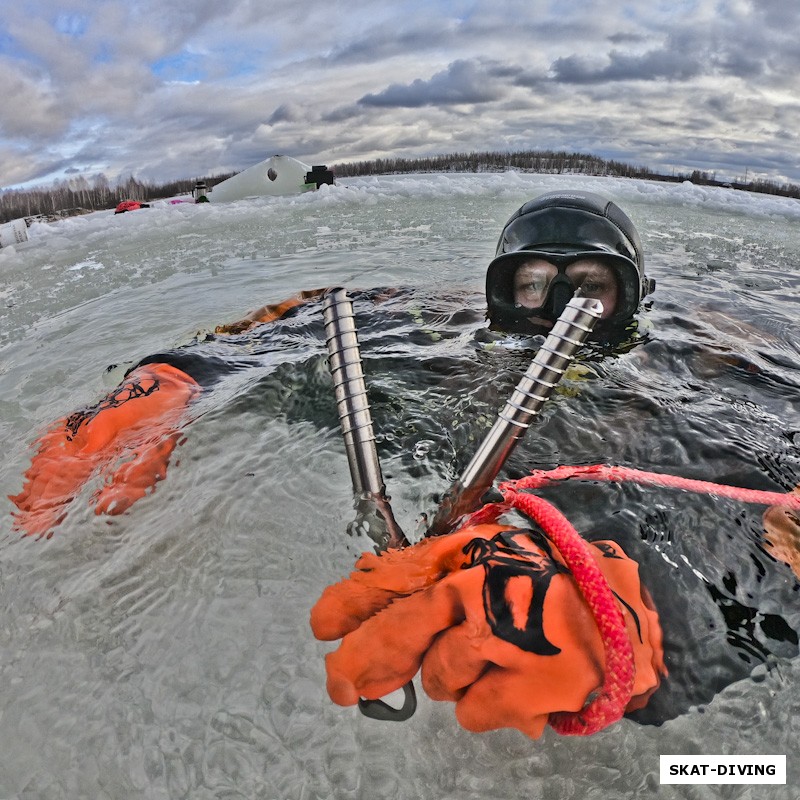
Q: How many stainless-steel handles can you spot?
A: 2